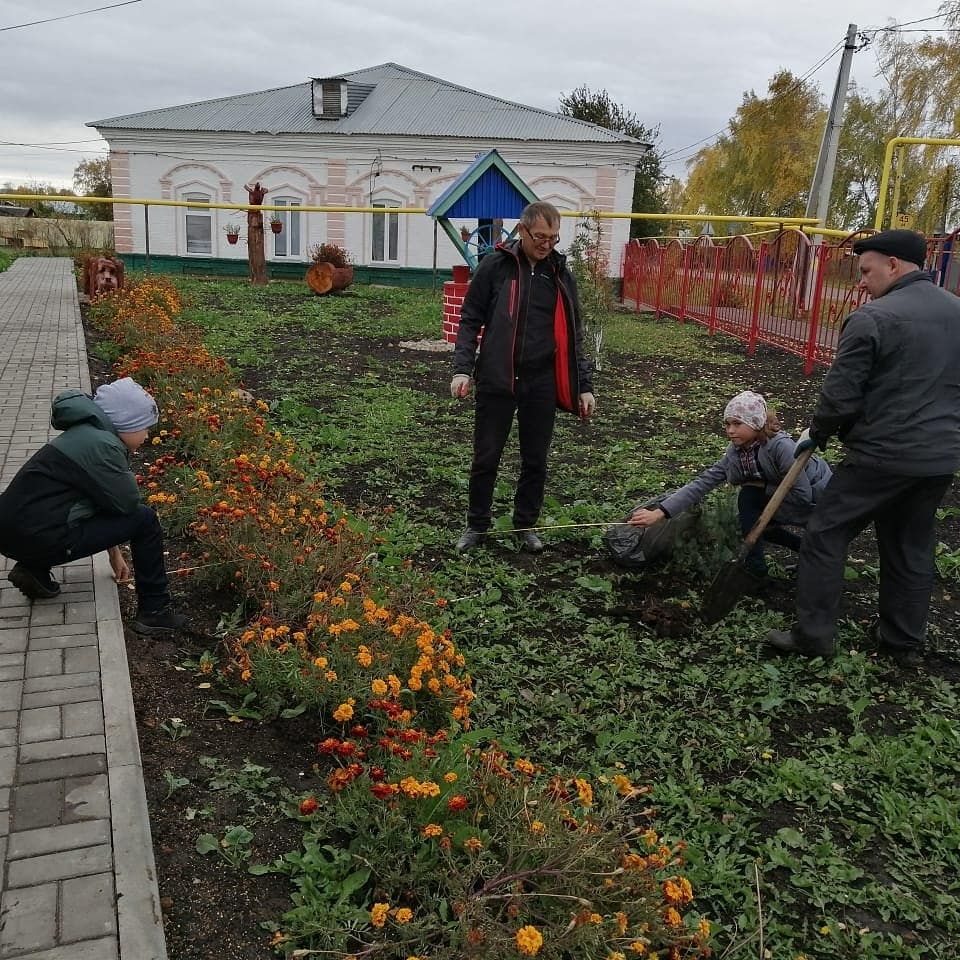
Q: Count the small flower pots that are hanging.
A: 2